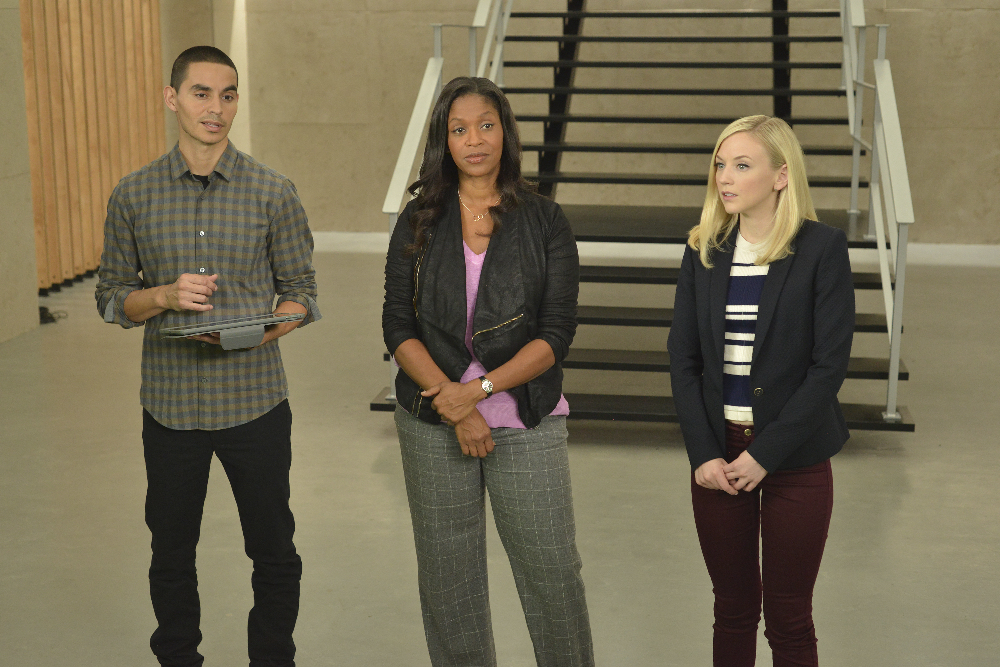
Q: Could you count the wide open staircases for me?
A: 1